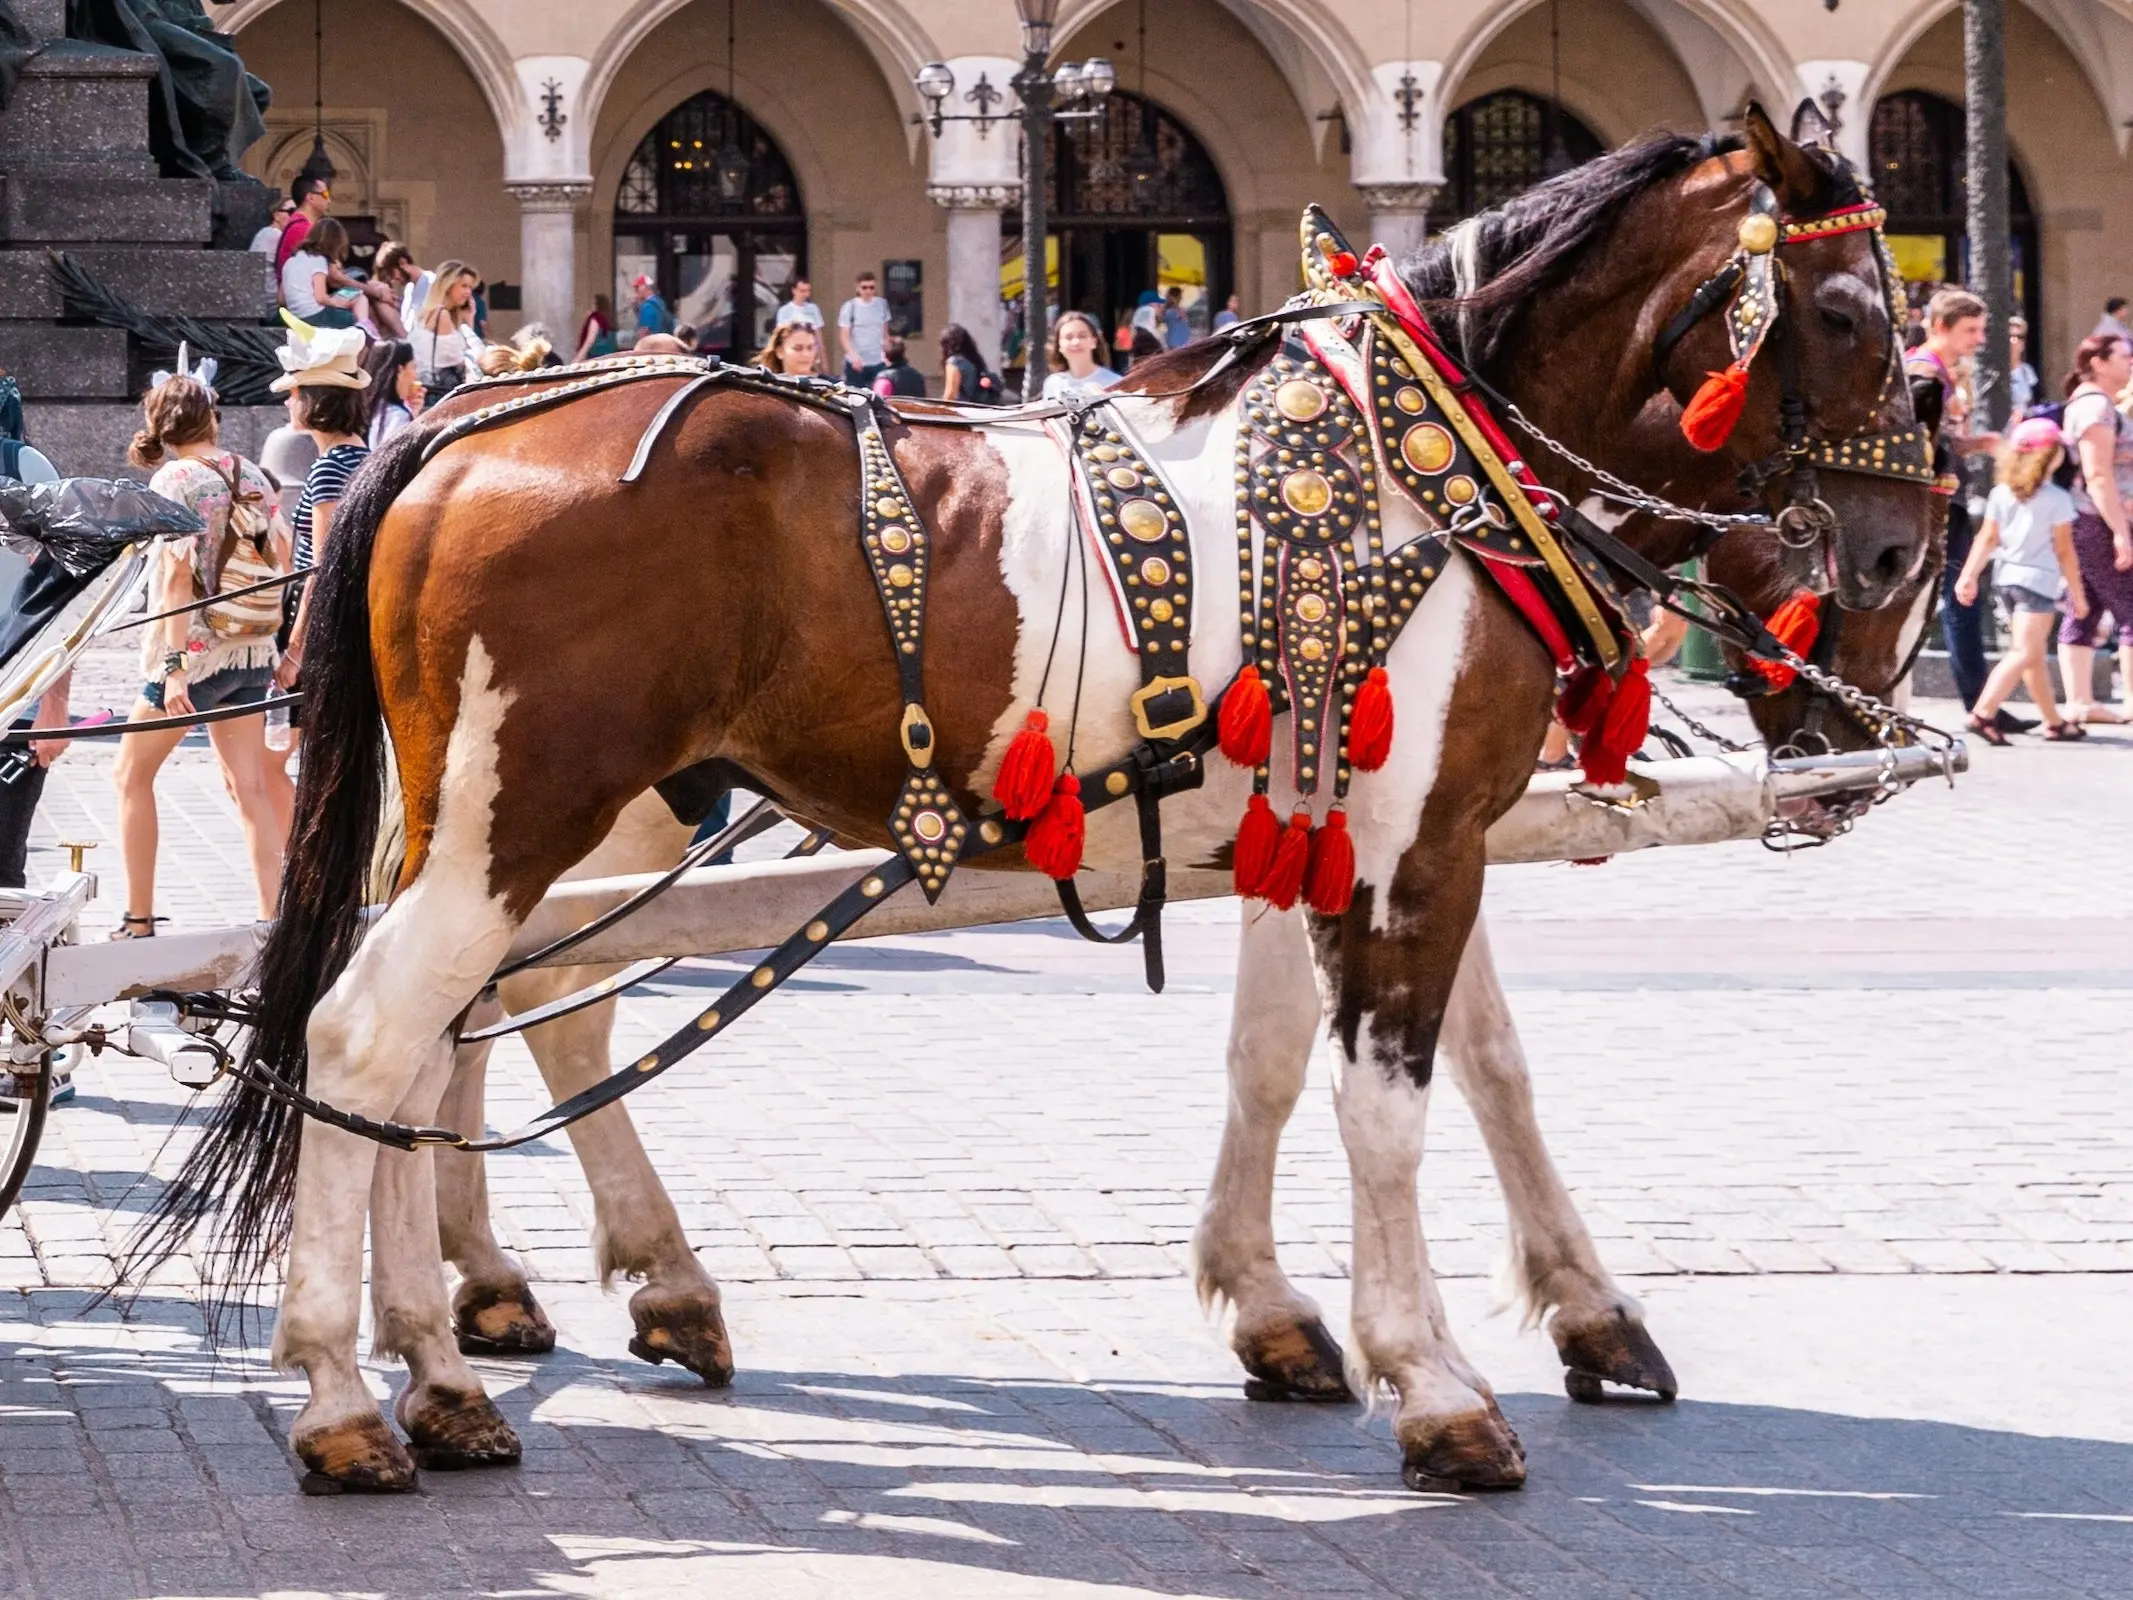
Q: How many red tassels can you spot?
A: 12